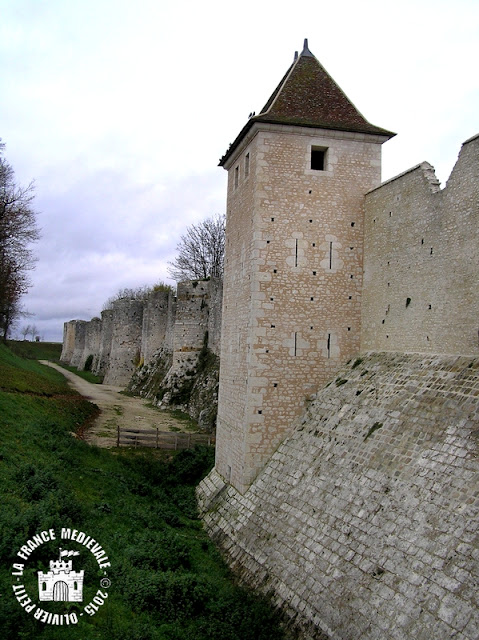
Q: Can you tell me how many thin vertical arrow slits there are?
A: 4